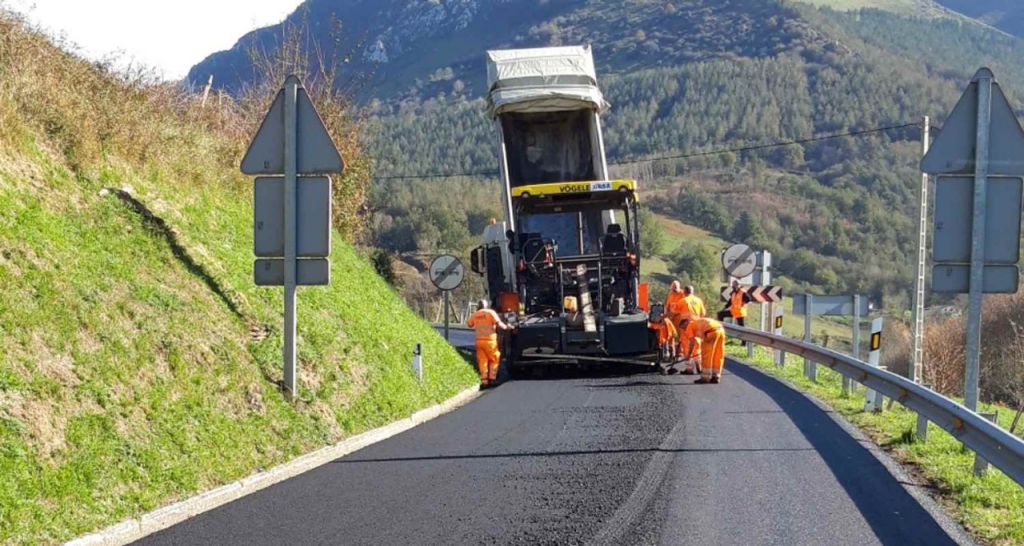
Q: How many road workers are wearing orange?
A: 6